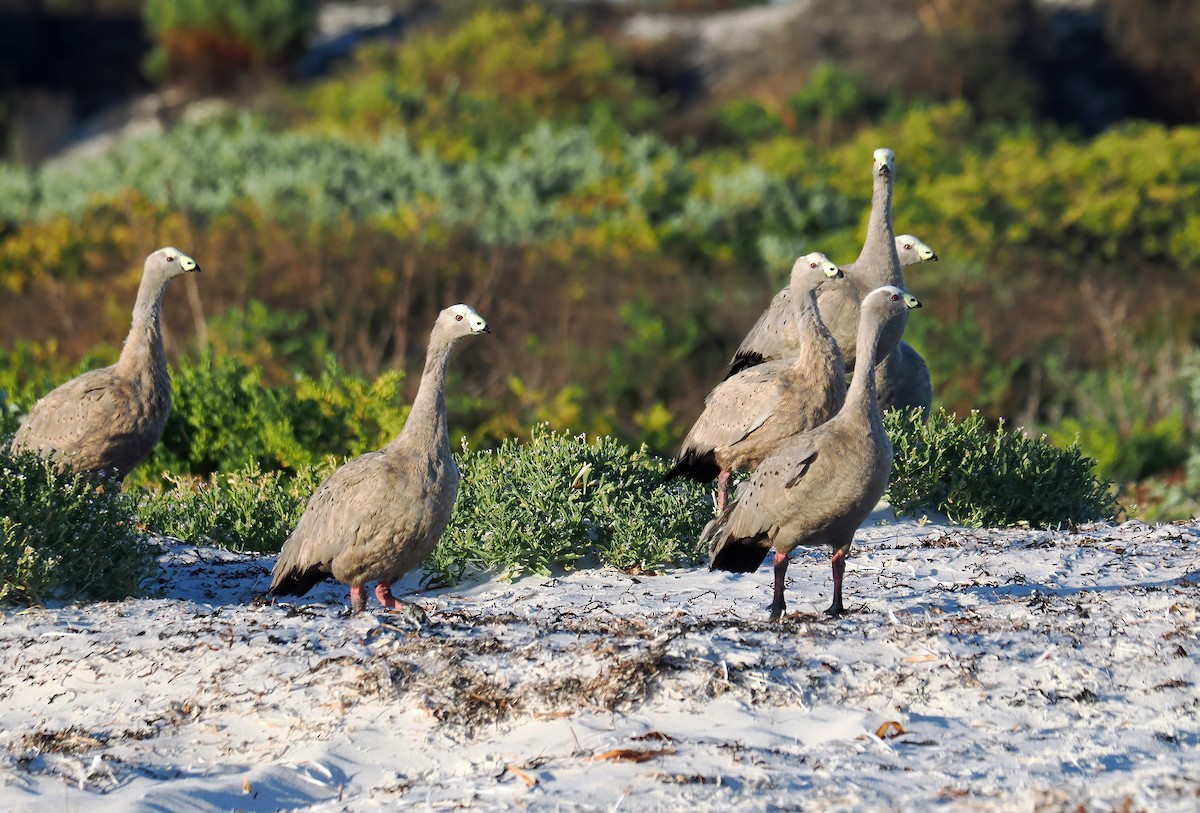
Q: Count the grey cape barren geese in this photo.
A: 6